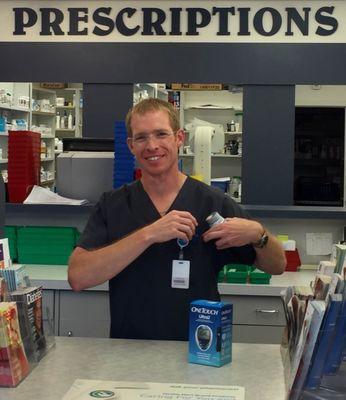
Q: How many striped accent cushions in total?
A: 0